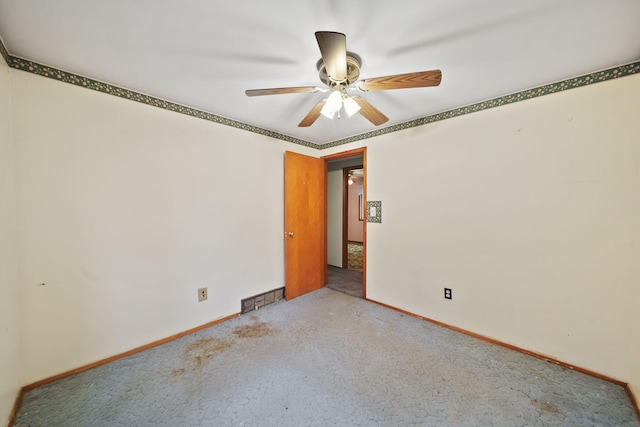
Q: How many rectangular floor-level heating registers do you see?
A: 1